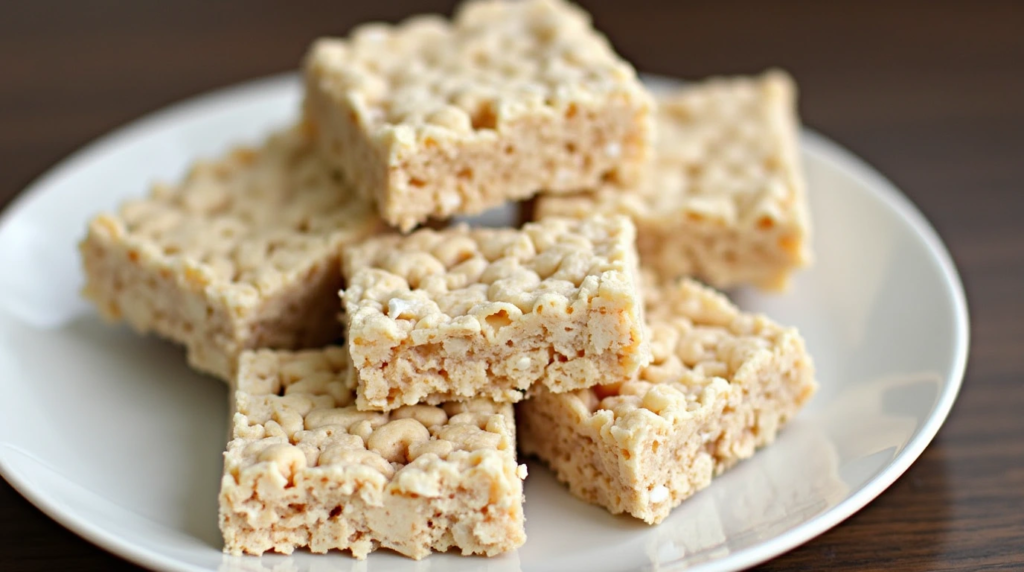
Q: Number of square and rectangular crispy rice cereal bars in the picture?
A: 6